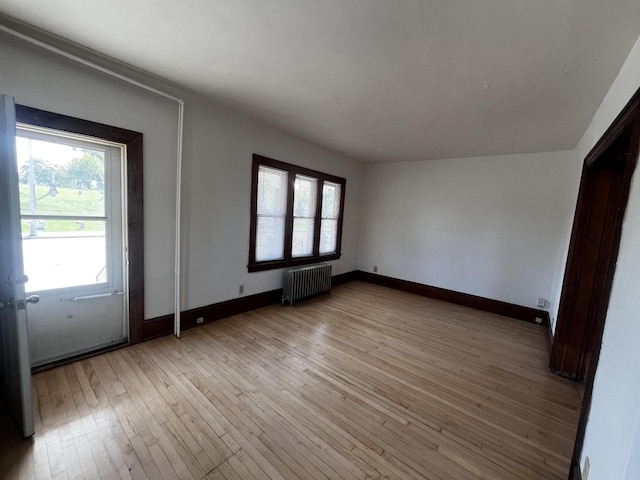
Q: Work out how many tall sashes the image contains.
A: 3